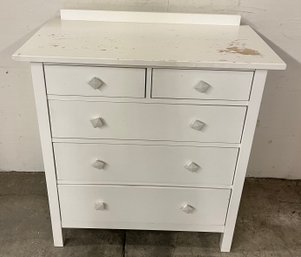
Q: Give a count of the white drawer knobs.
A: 8